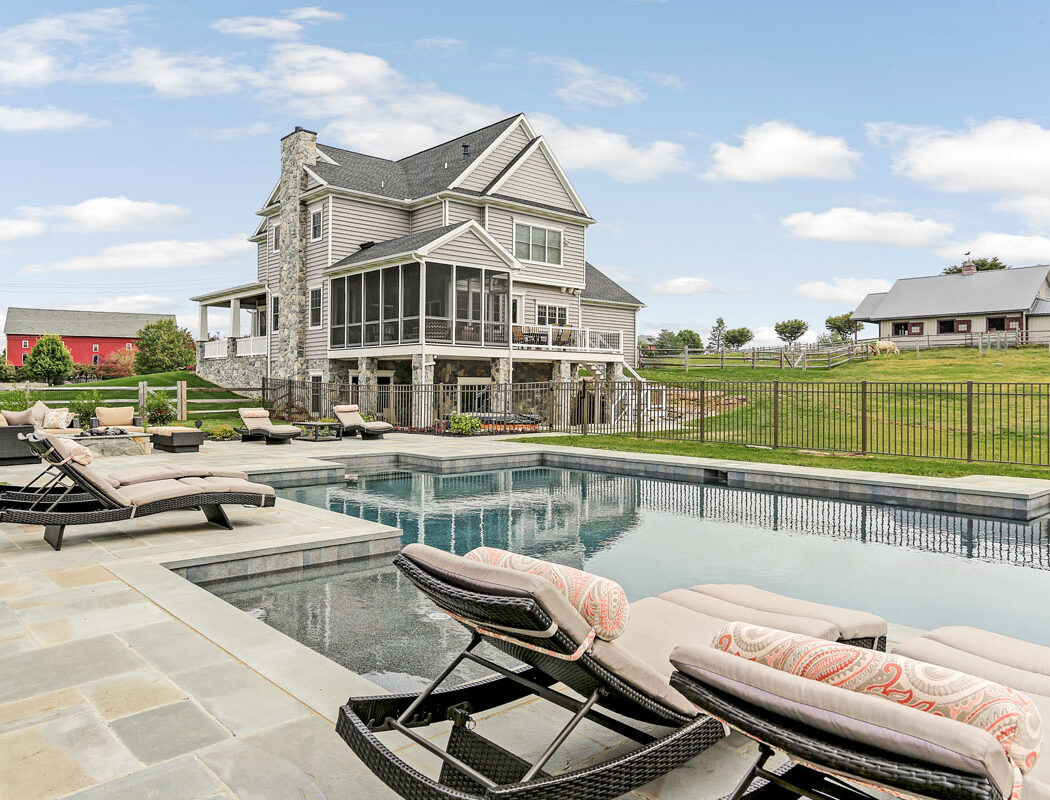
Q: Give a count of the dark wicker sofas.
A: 1